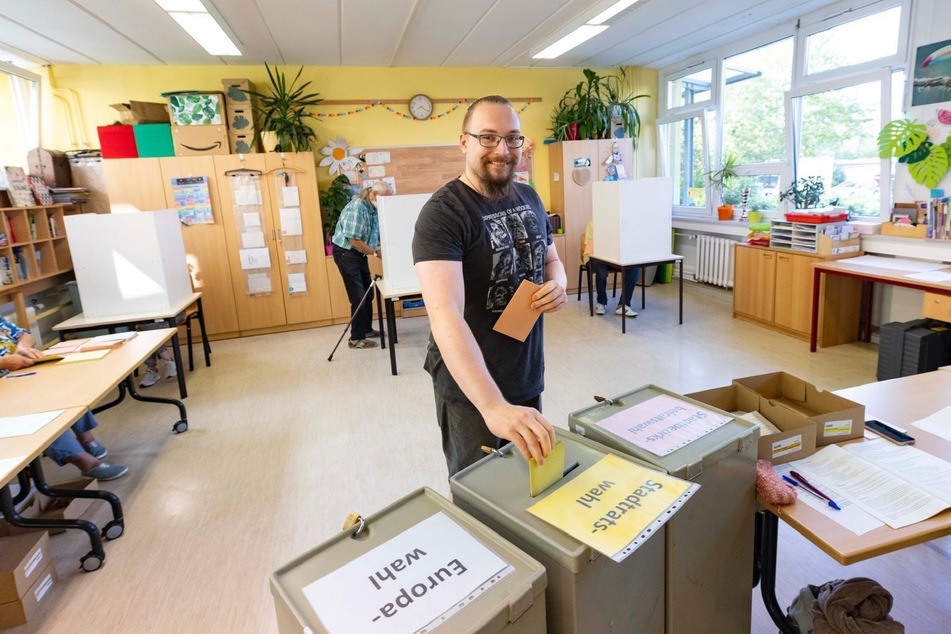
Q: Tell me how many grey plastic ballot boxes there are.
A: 3